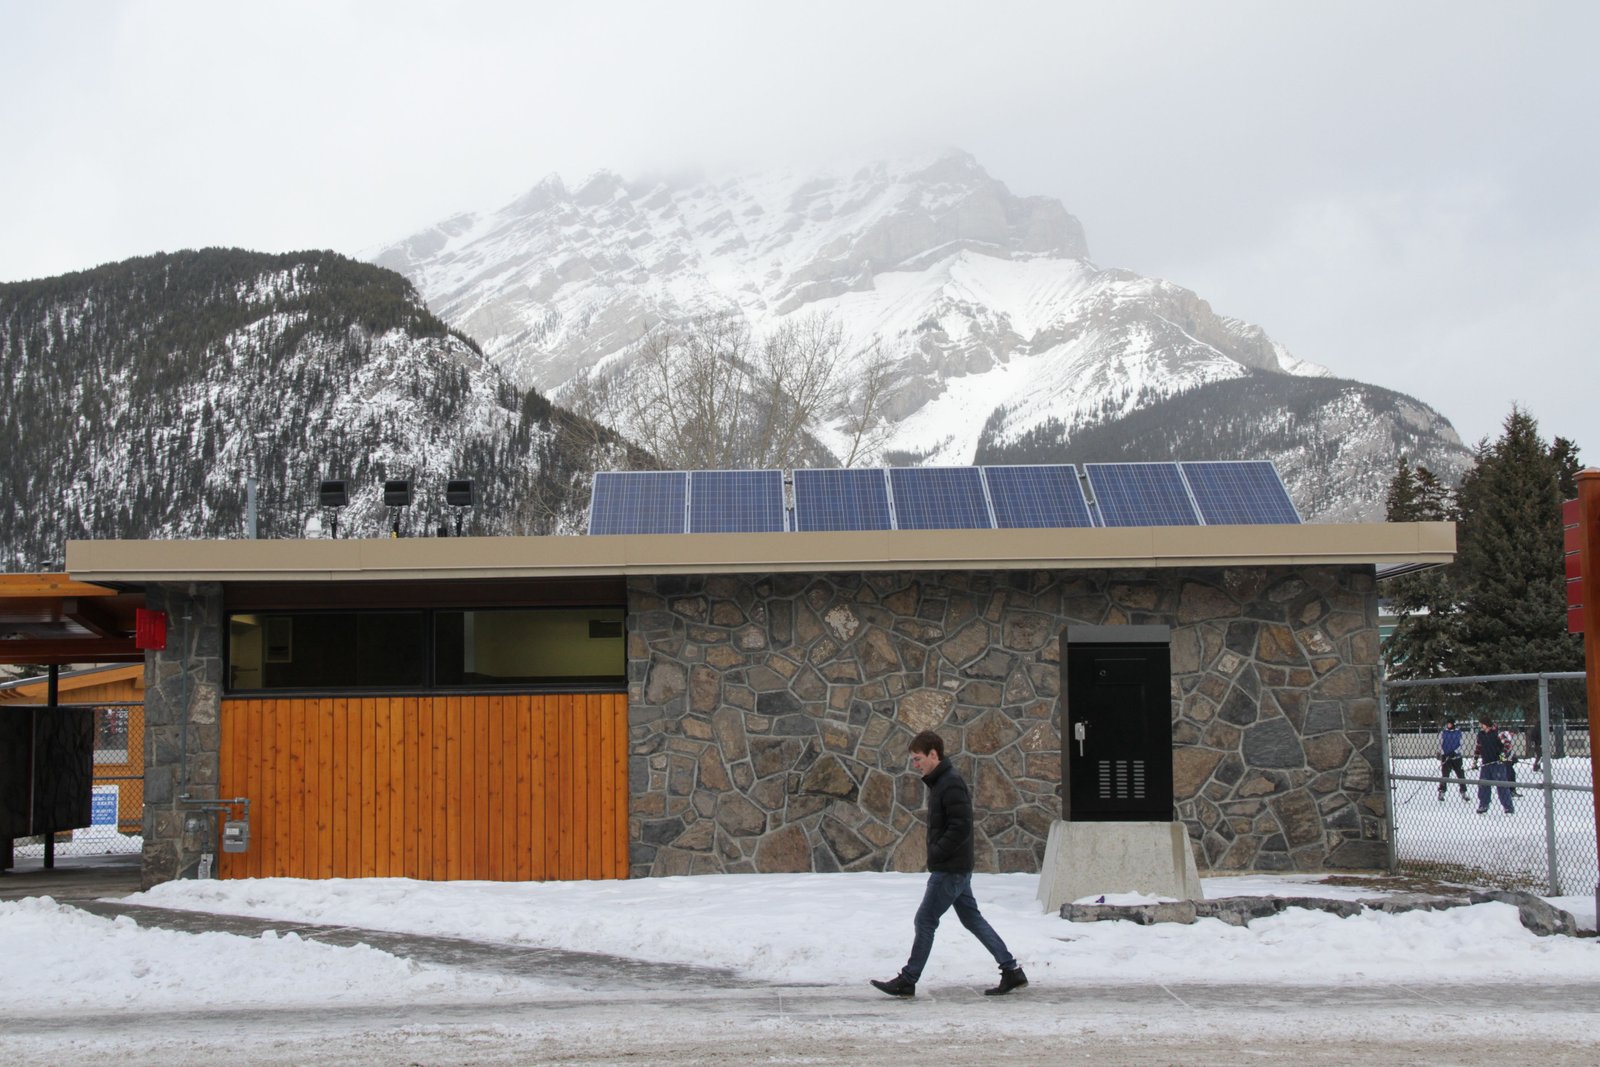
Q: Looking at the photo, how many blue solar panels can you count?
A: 7